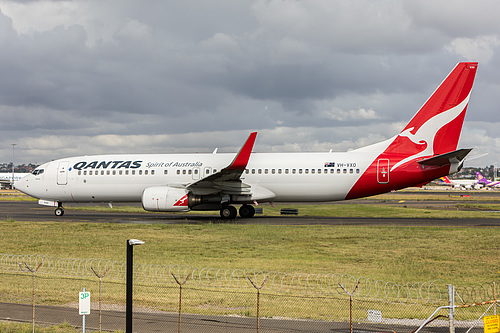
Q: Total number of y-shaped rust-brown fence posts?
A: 5